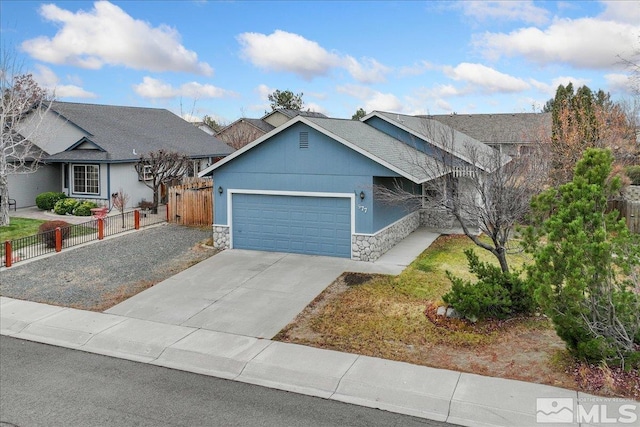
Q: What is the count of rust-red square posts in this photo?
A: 5